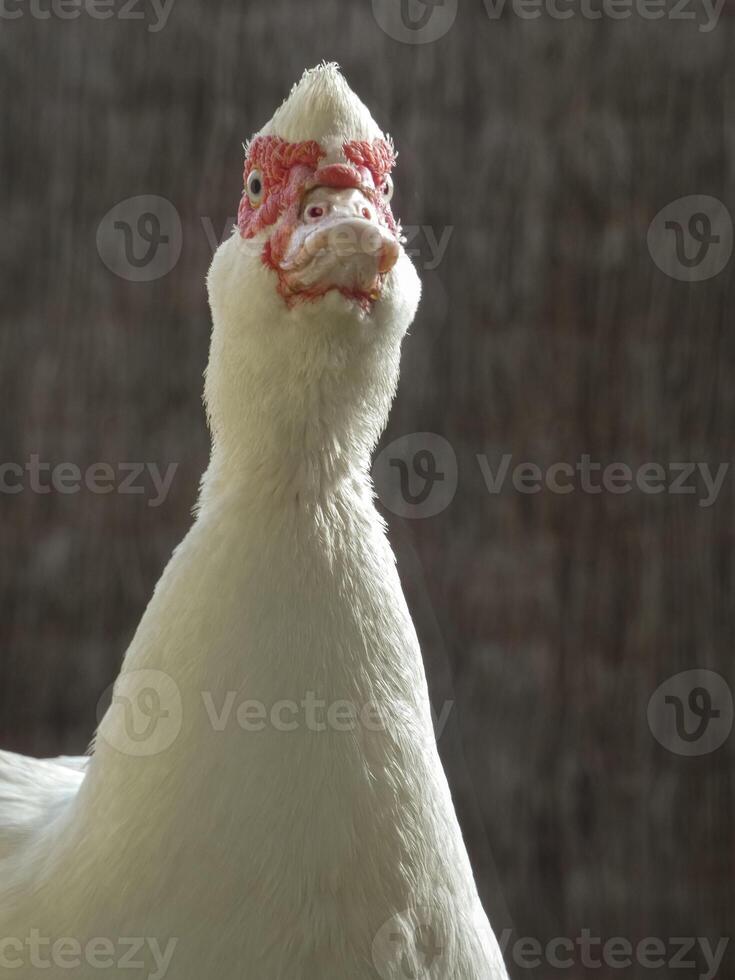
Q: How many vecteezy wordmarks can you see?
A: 8